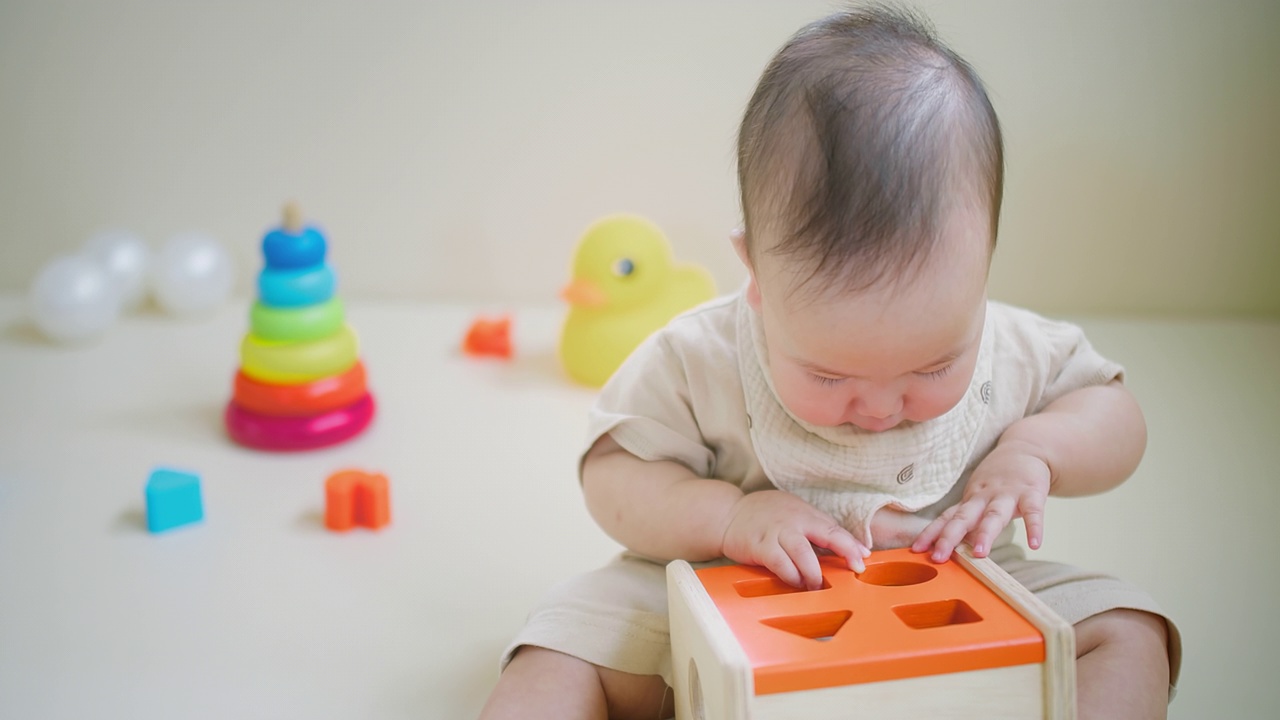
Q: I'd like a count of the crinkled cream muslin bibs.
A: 1